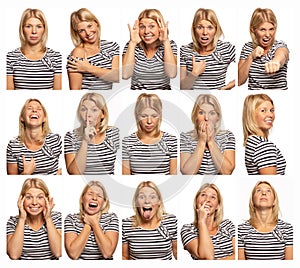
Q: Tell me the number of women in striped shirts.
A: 15